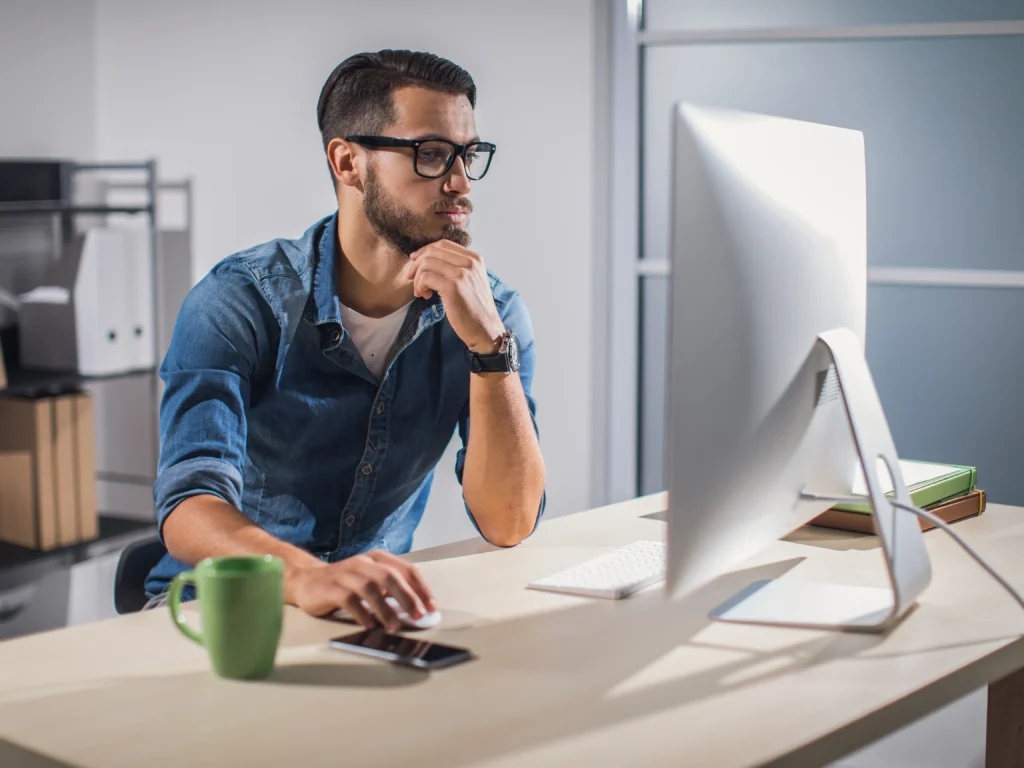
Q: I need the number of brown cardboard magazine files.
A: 3